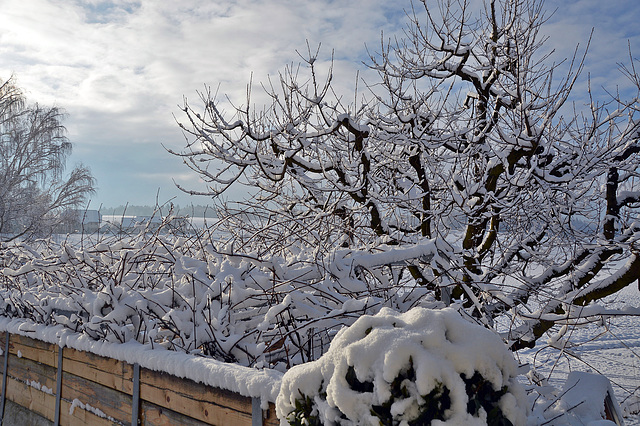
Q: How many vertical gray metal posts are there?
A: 4